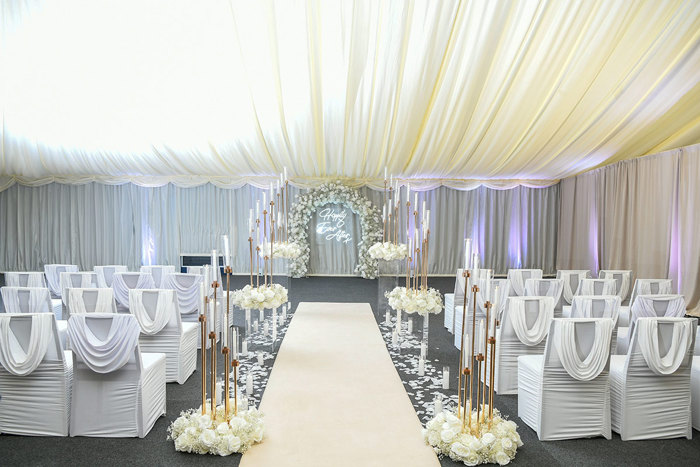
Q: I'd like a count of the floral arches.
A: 1